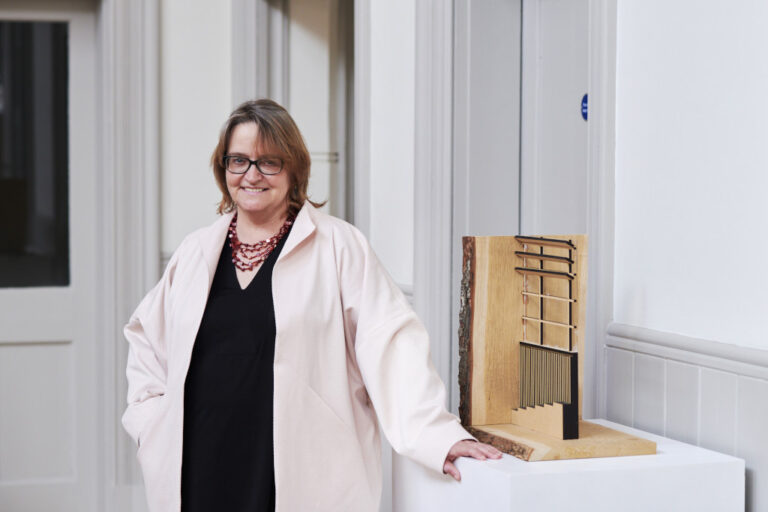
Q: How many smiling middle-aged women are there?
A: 1